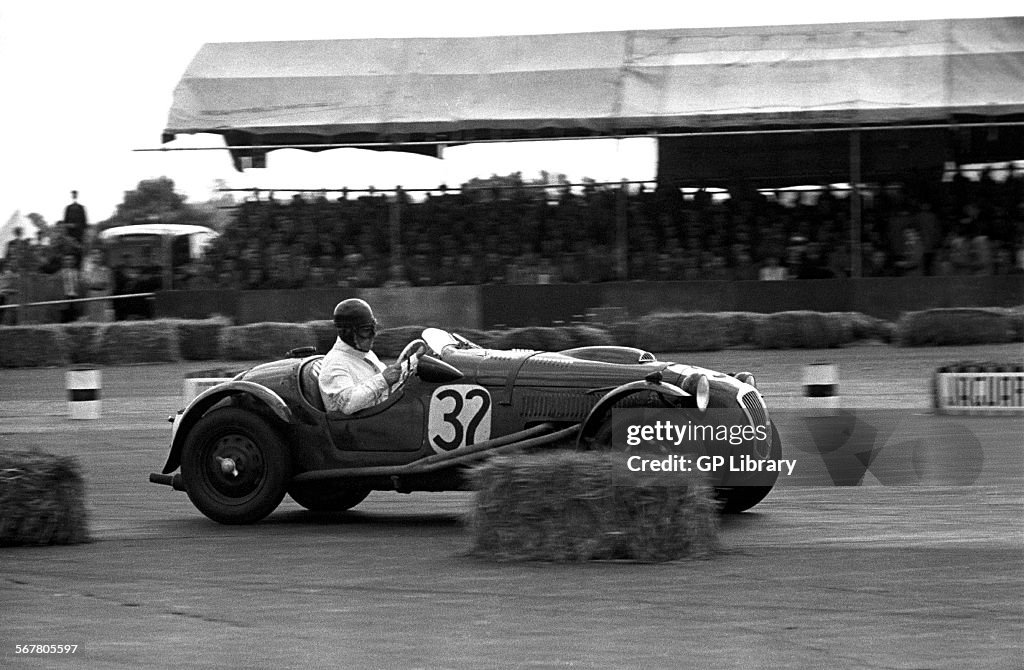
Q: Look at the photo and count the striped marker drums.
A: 2